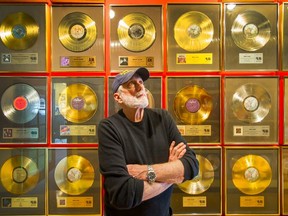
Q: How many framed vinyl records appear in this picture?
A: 14